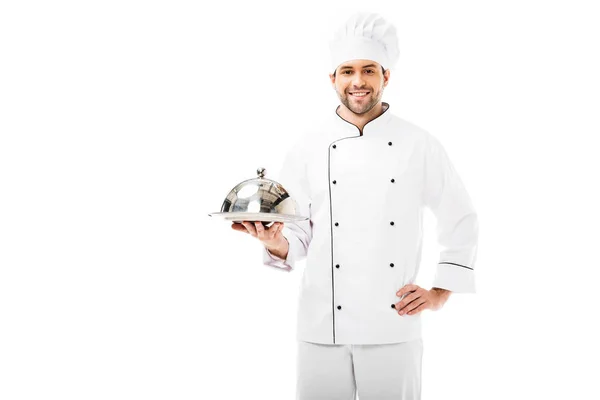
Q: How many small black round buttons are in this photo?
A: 10